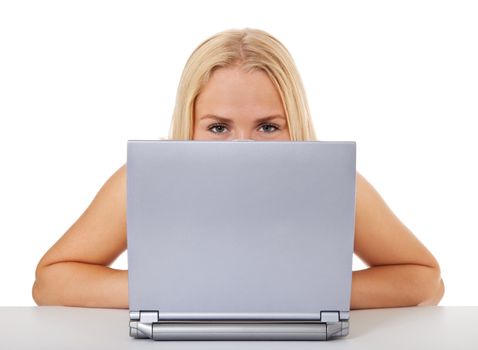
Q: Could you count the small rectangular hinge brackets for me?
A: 2